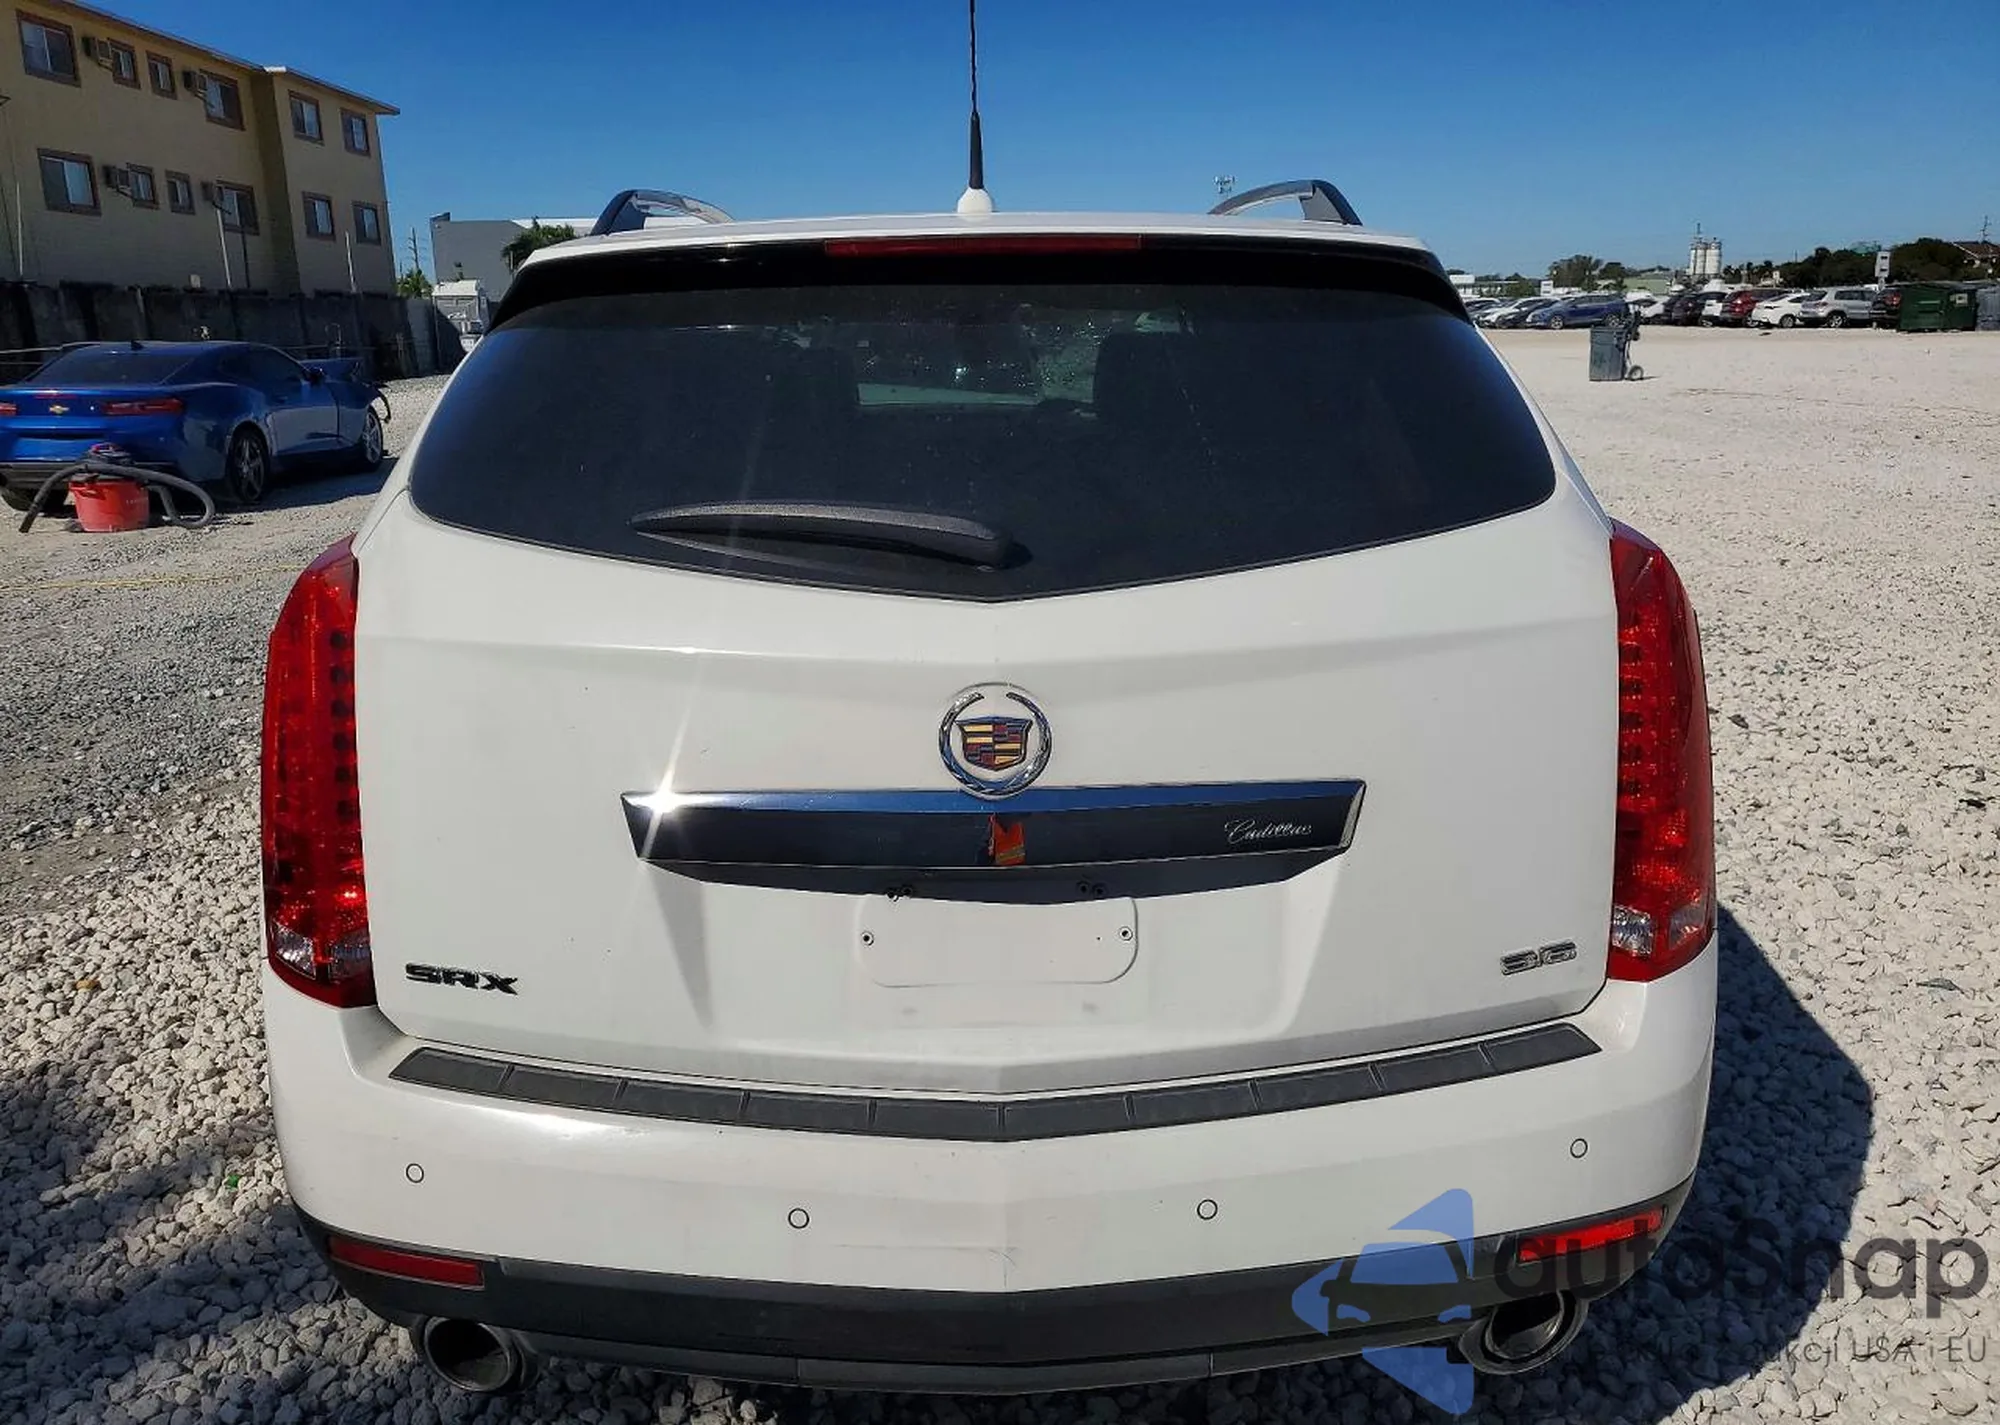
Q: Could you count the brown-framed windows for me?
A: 12